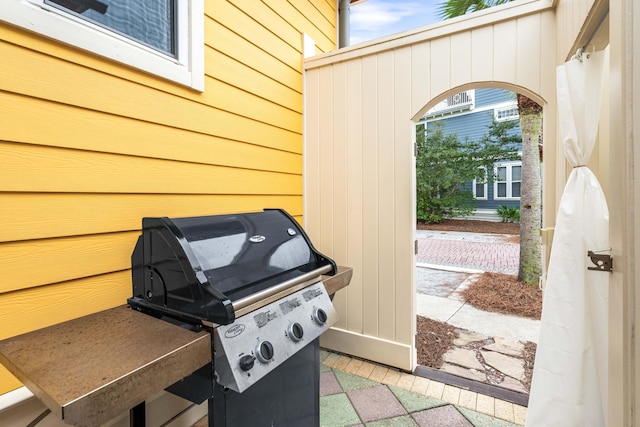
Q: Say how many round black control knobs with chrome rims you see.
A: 3